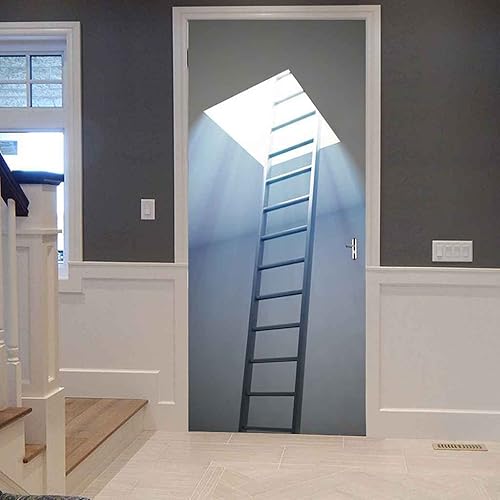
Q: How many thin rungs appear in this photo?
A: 13